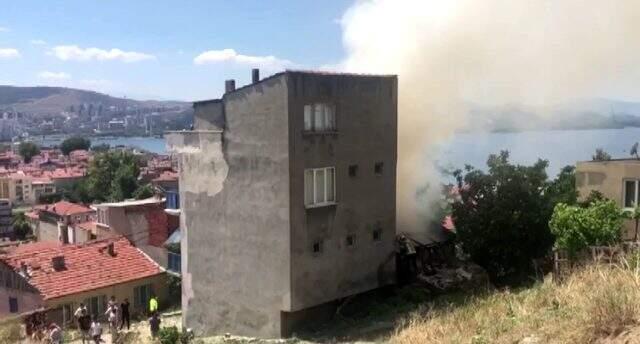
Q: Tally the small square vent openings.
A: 5